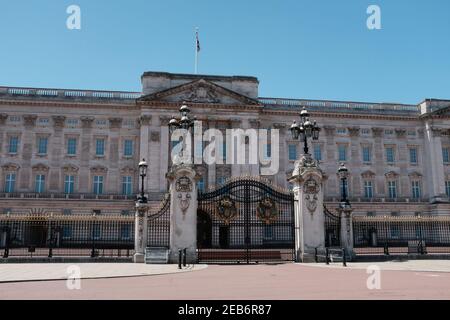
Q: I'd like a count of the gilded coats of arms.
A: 2